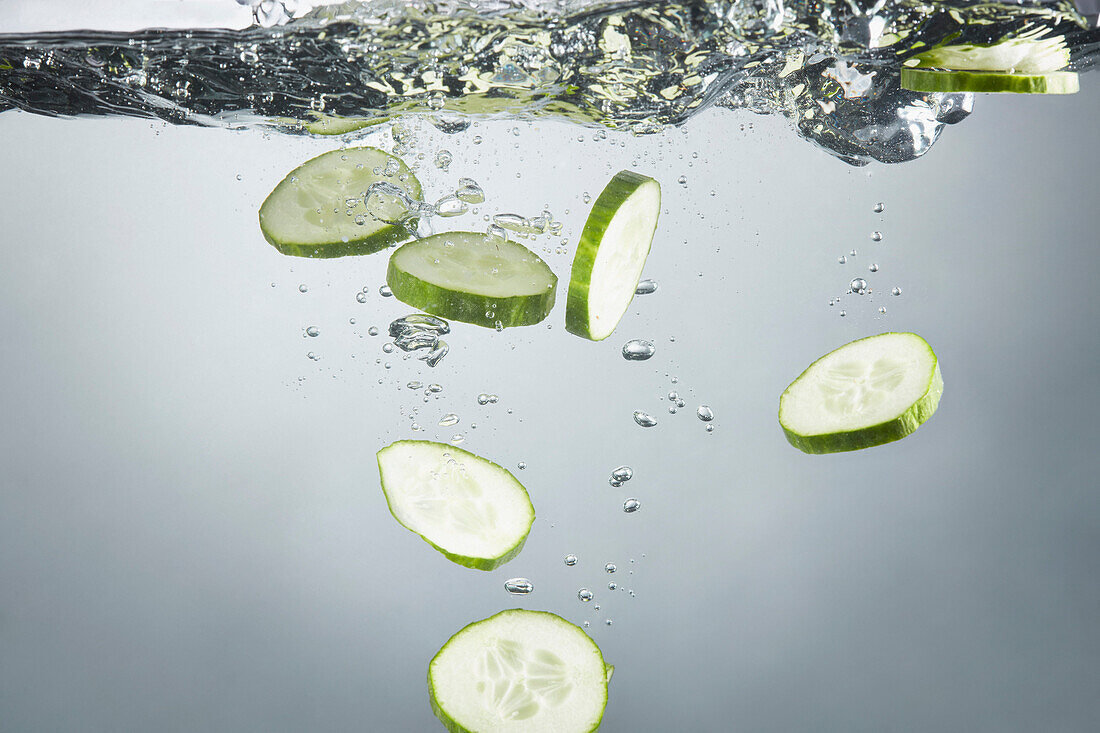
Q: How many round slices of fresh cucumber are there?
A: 7